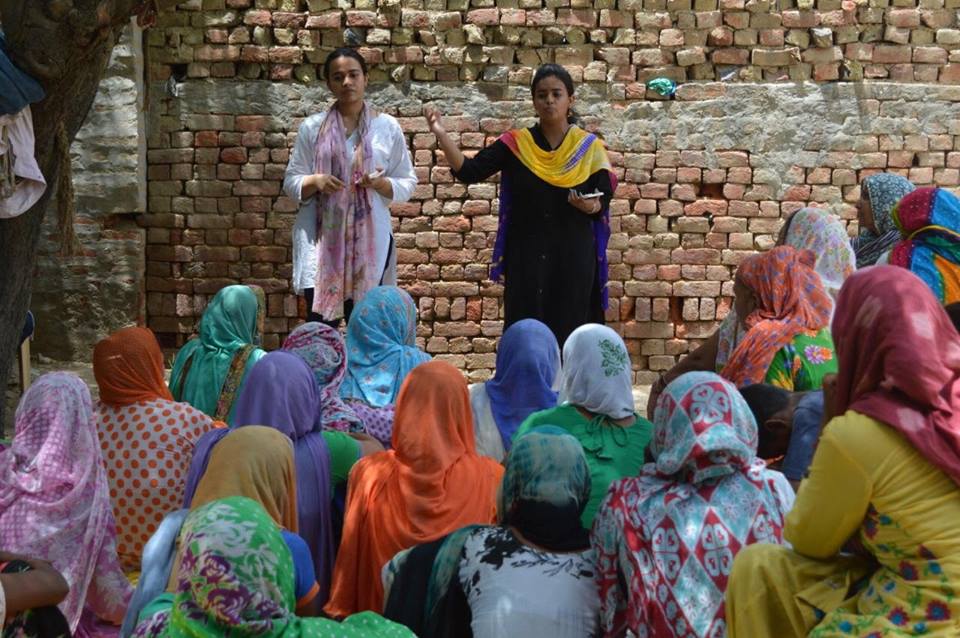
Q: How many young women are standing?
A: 2